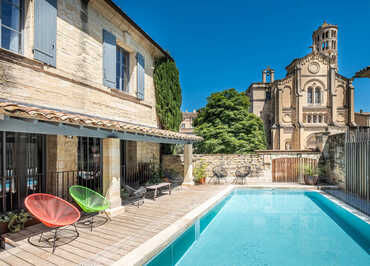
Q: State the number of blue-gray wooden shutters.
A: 3